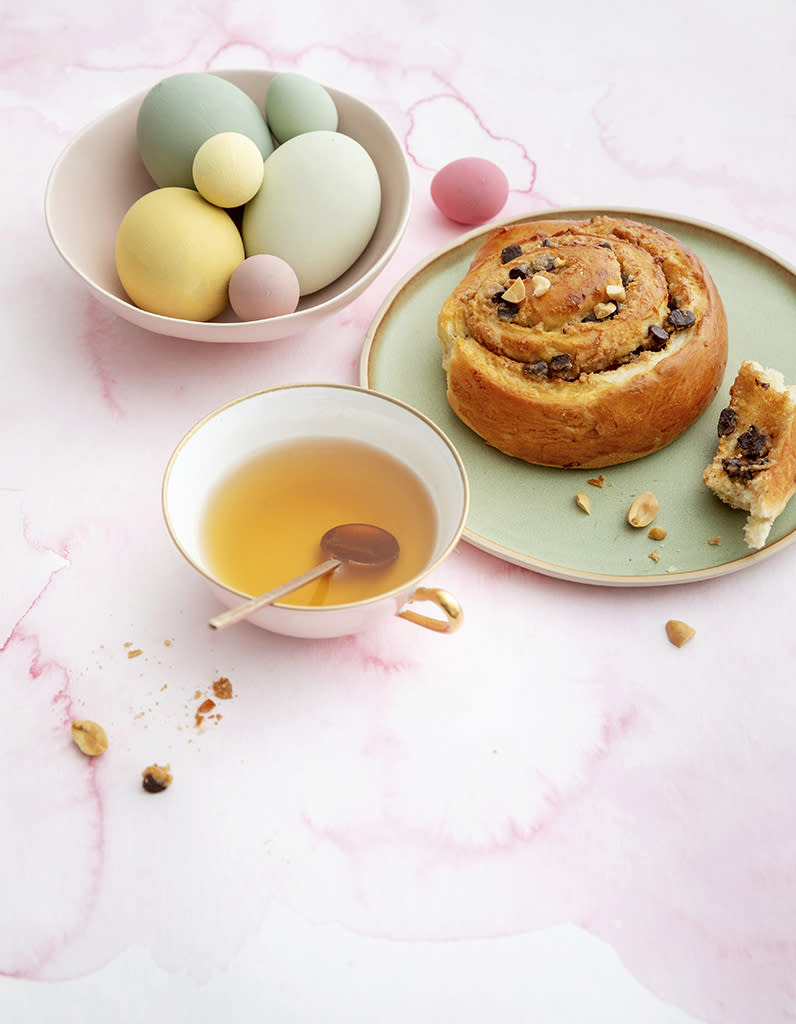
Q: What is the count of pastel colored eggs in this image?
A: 7